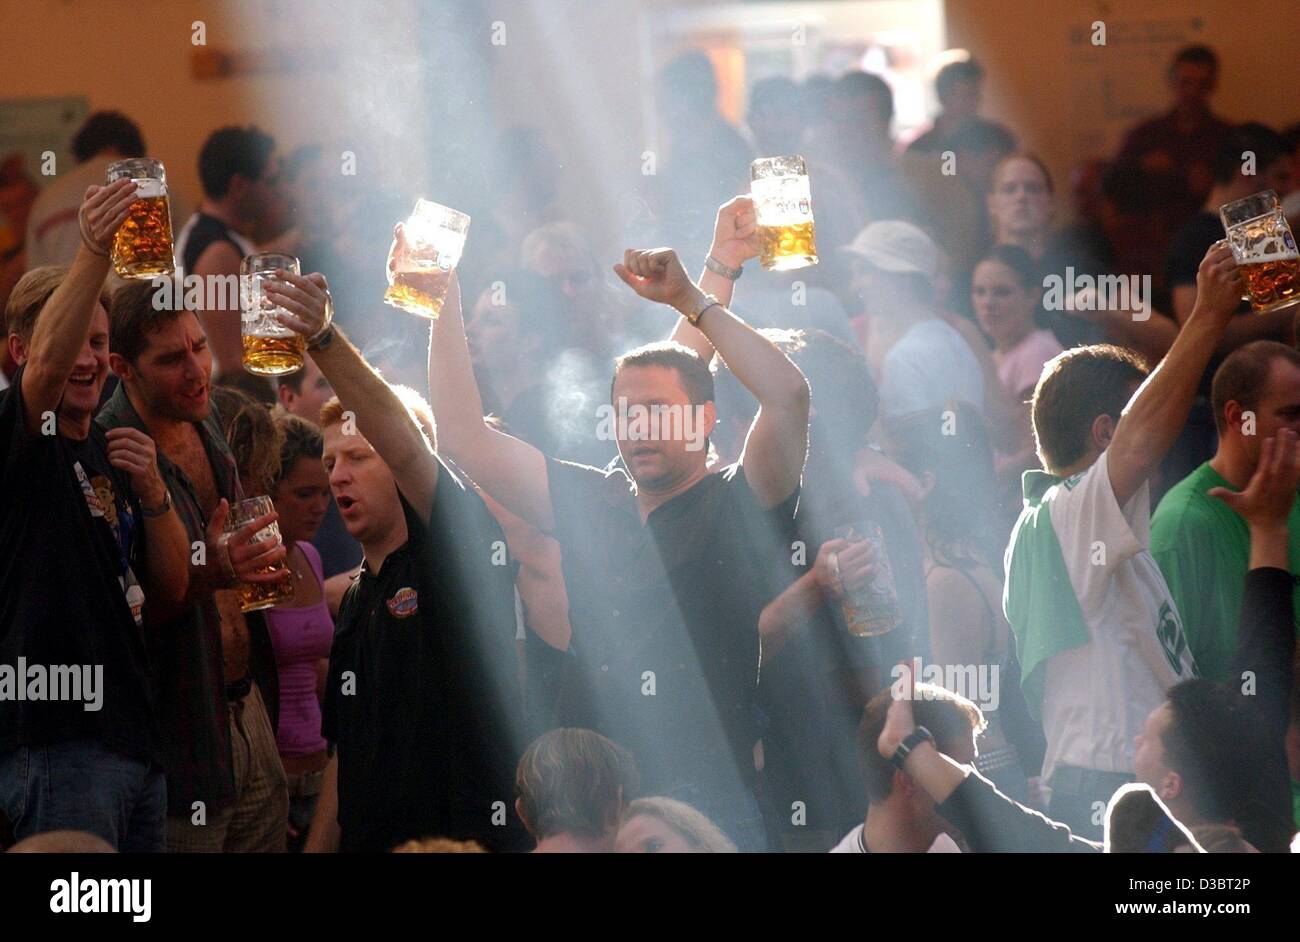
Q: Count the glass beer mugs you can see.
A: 7